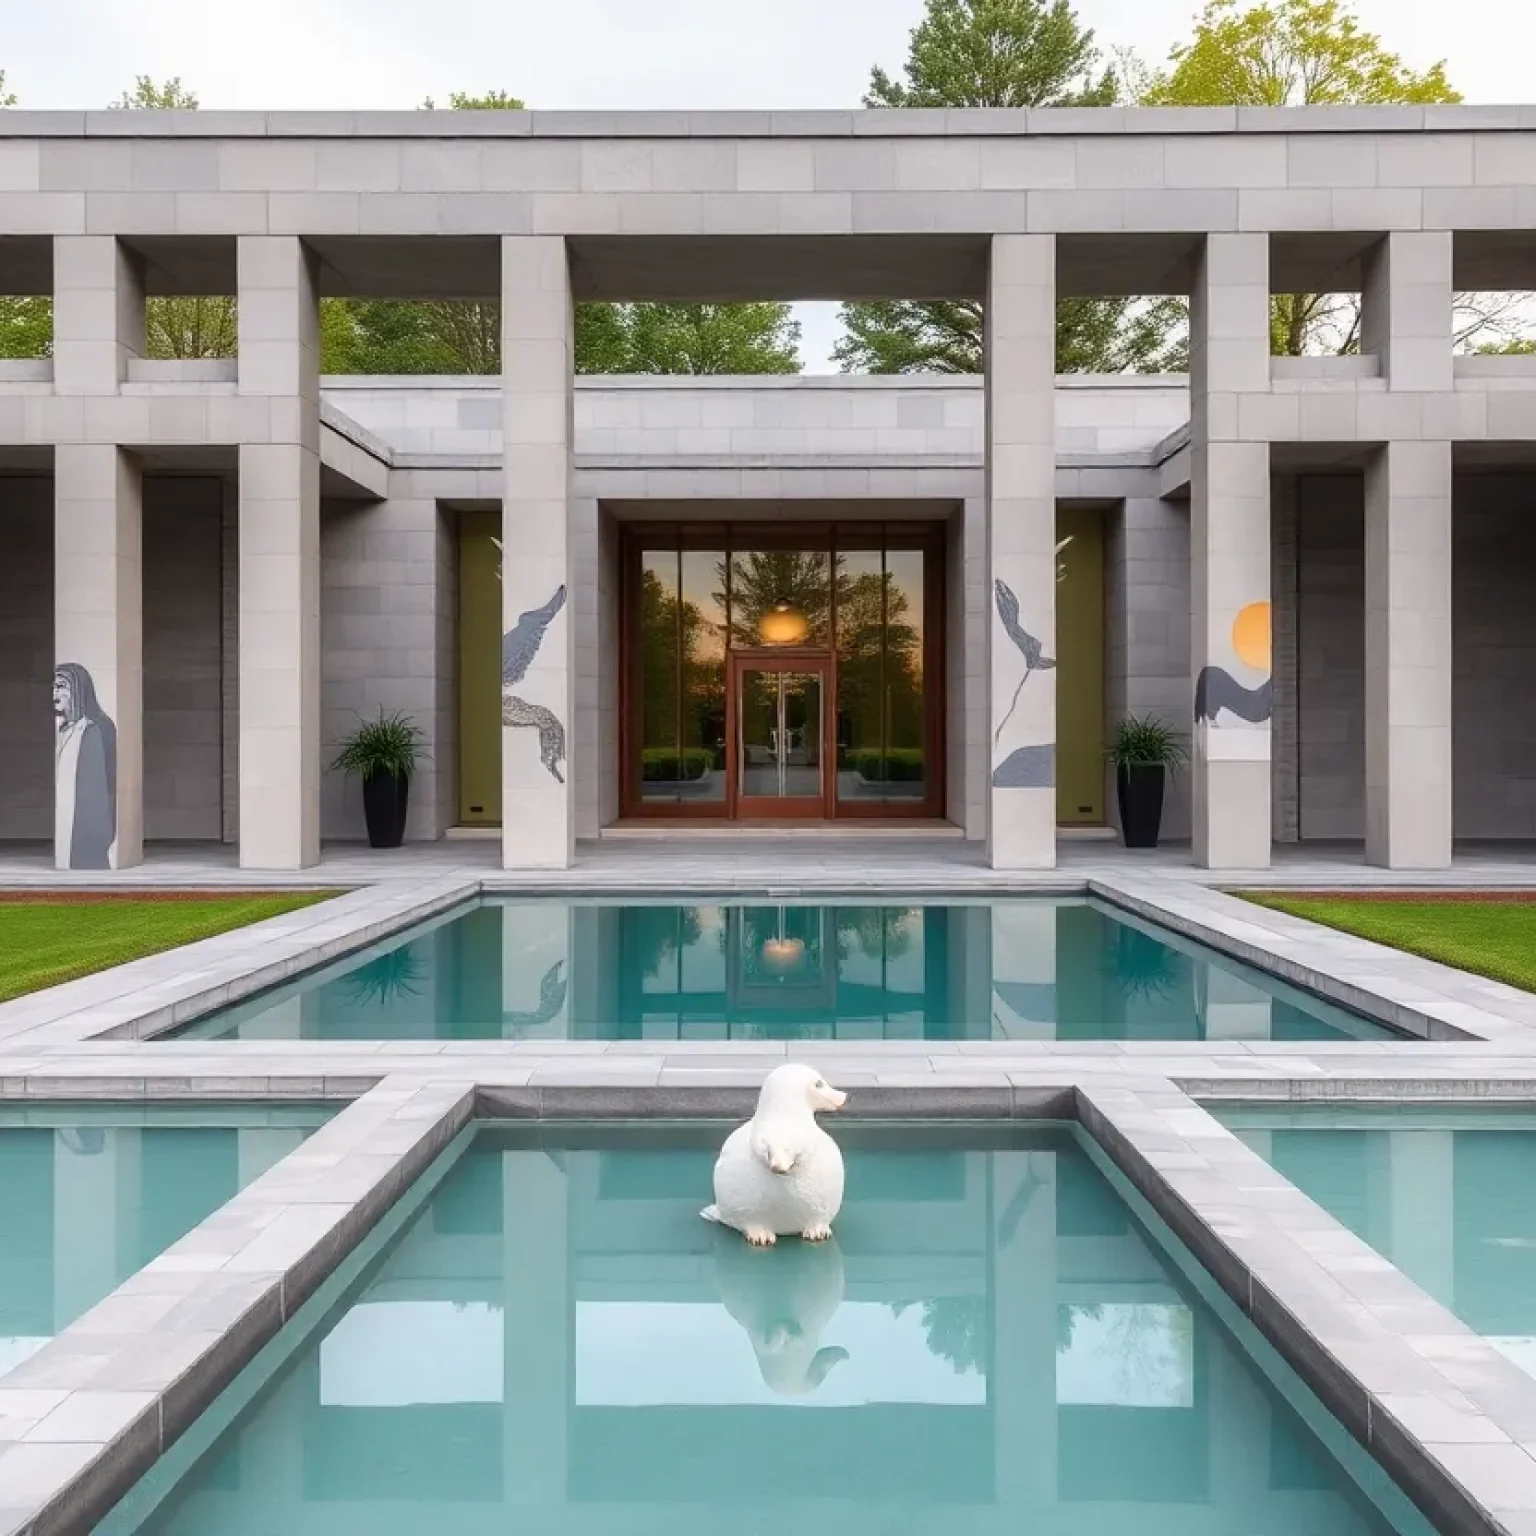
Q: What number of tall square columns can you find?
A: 6